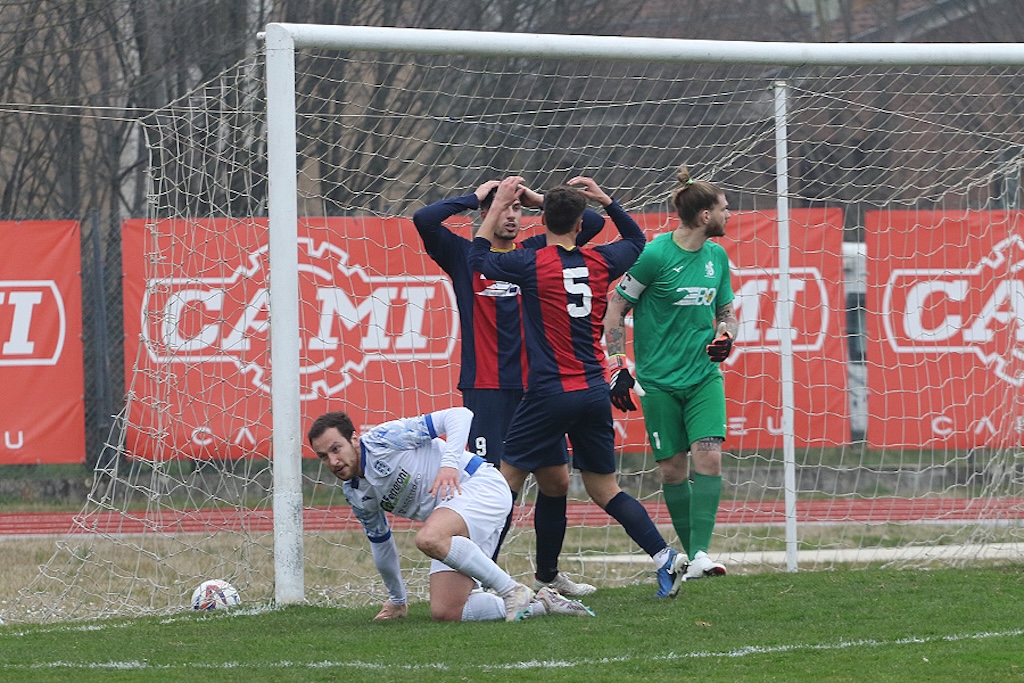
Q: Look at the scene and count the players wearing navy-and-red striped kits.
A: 2